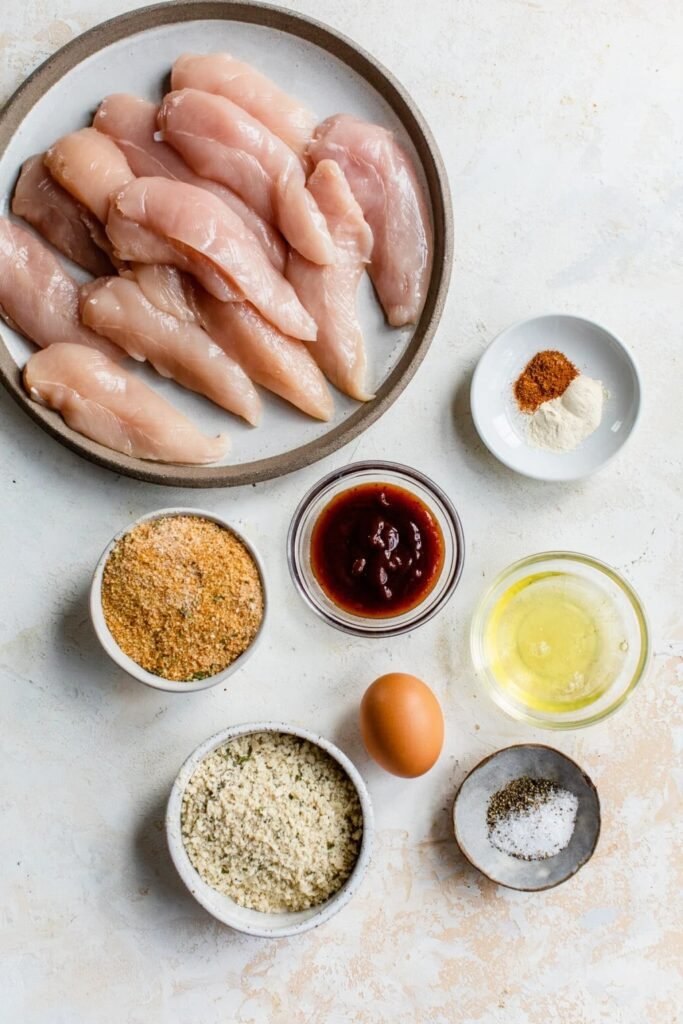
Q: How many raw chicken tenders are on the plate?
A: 12